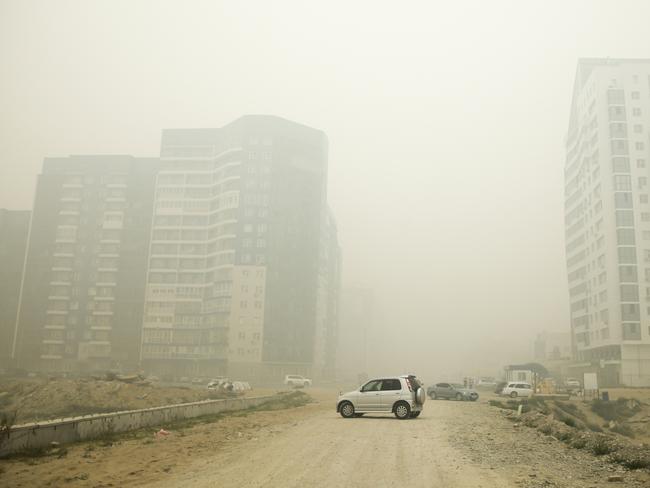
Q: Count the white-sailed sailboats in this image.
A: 0